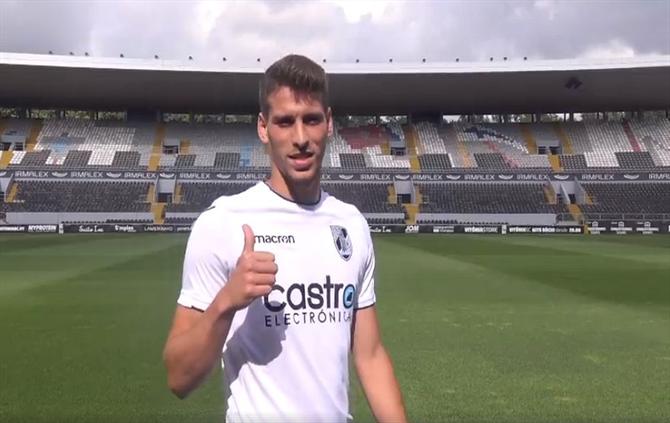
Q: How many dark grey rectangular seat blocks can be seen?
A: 10